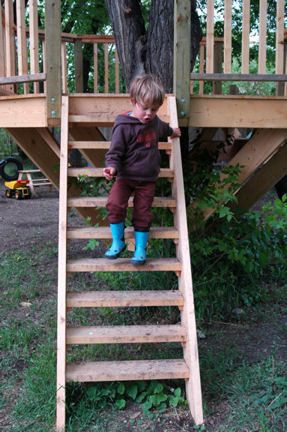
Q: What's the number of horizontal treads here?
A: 9